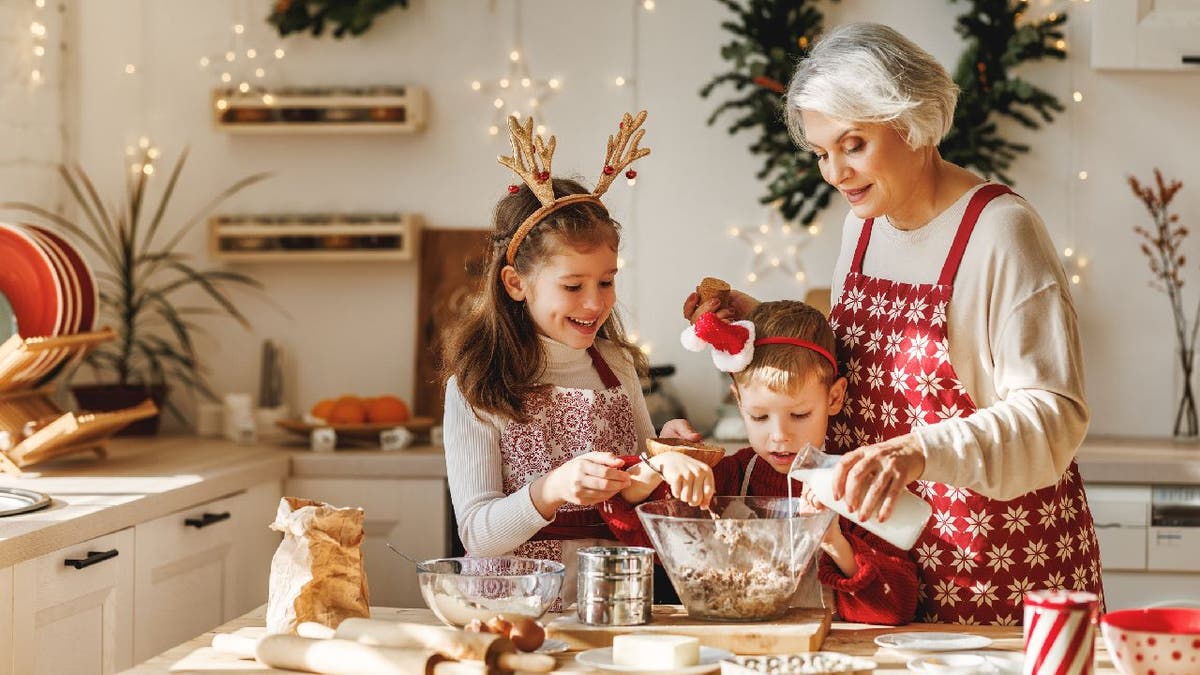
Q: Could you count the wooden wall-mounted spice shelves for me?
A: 2